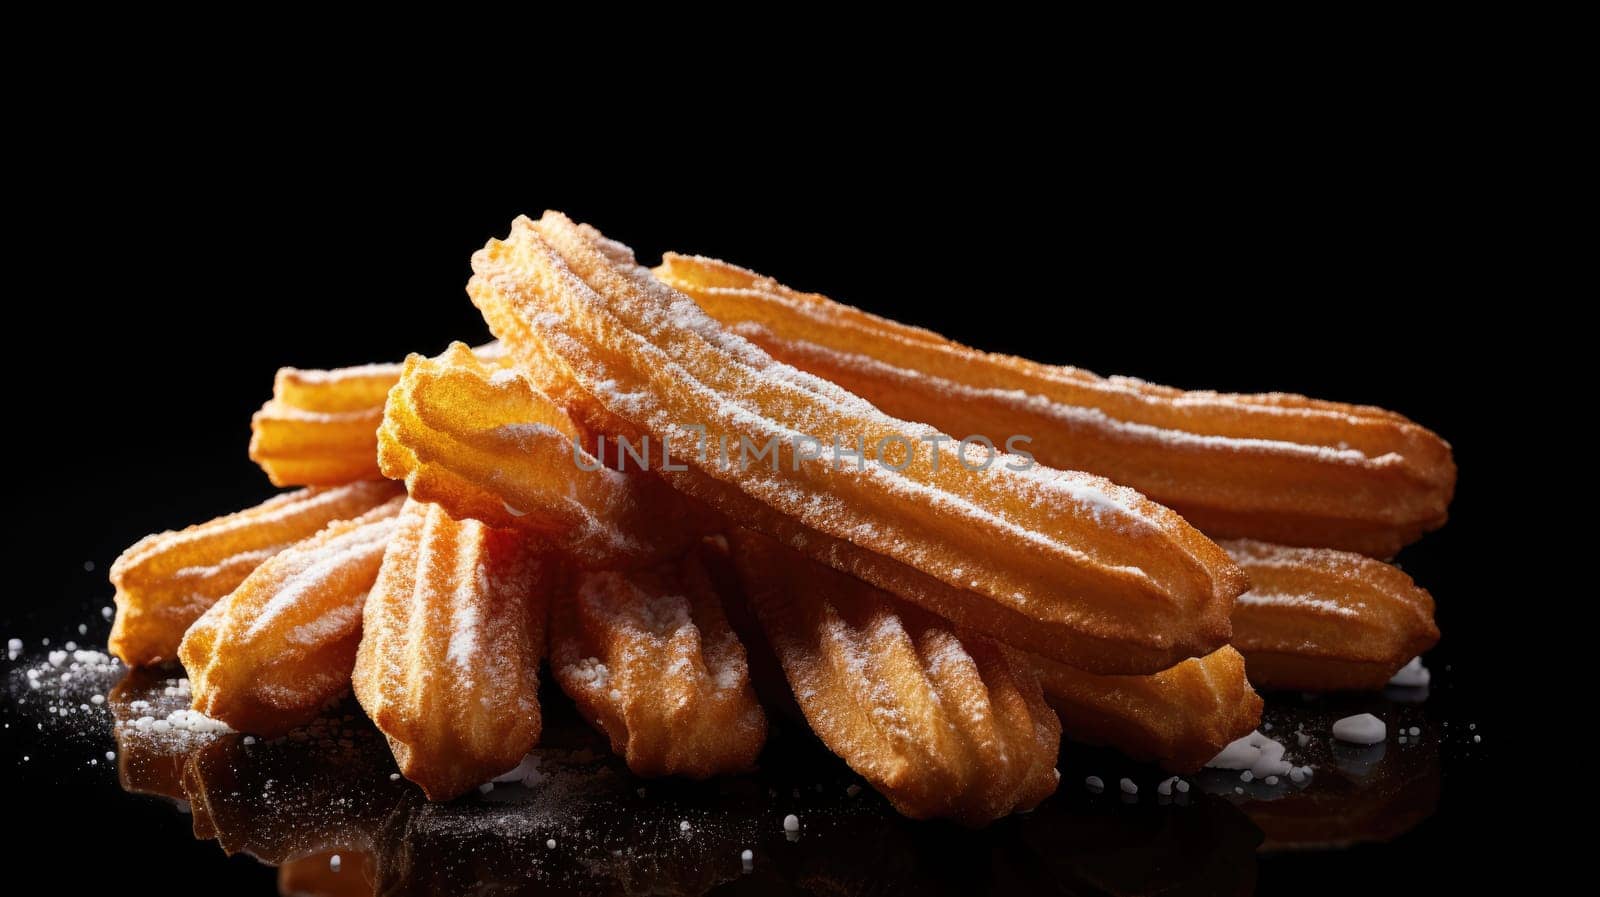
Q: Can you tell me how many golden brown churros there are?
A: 11